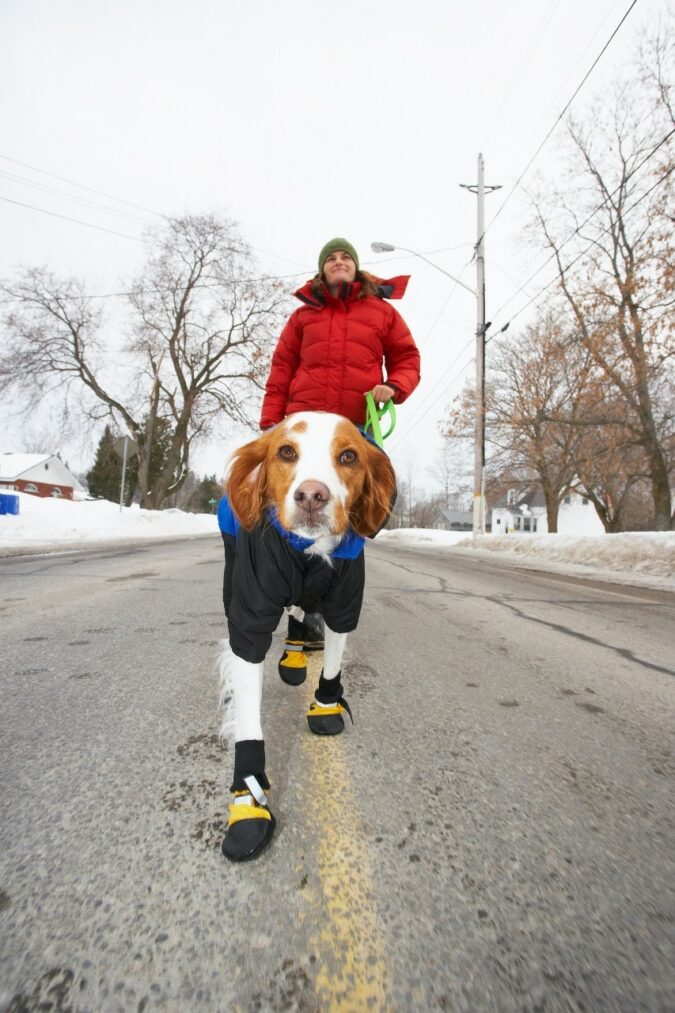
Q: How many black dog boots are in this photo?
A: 3